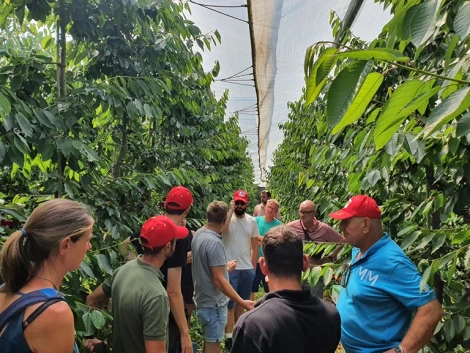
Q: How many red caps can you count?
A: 4